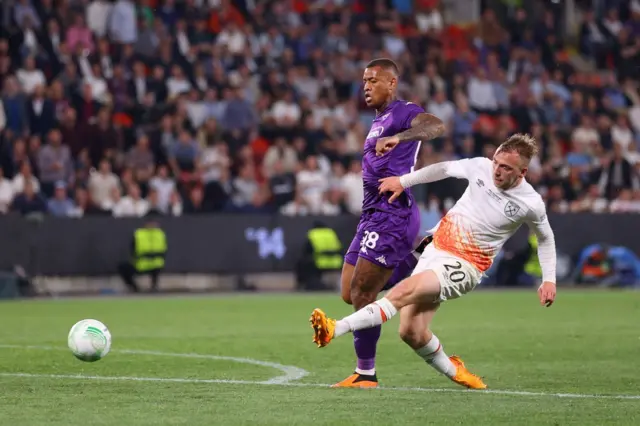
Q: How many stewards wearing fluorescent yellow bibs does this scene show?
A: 3